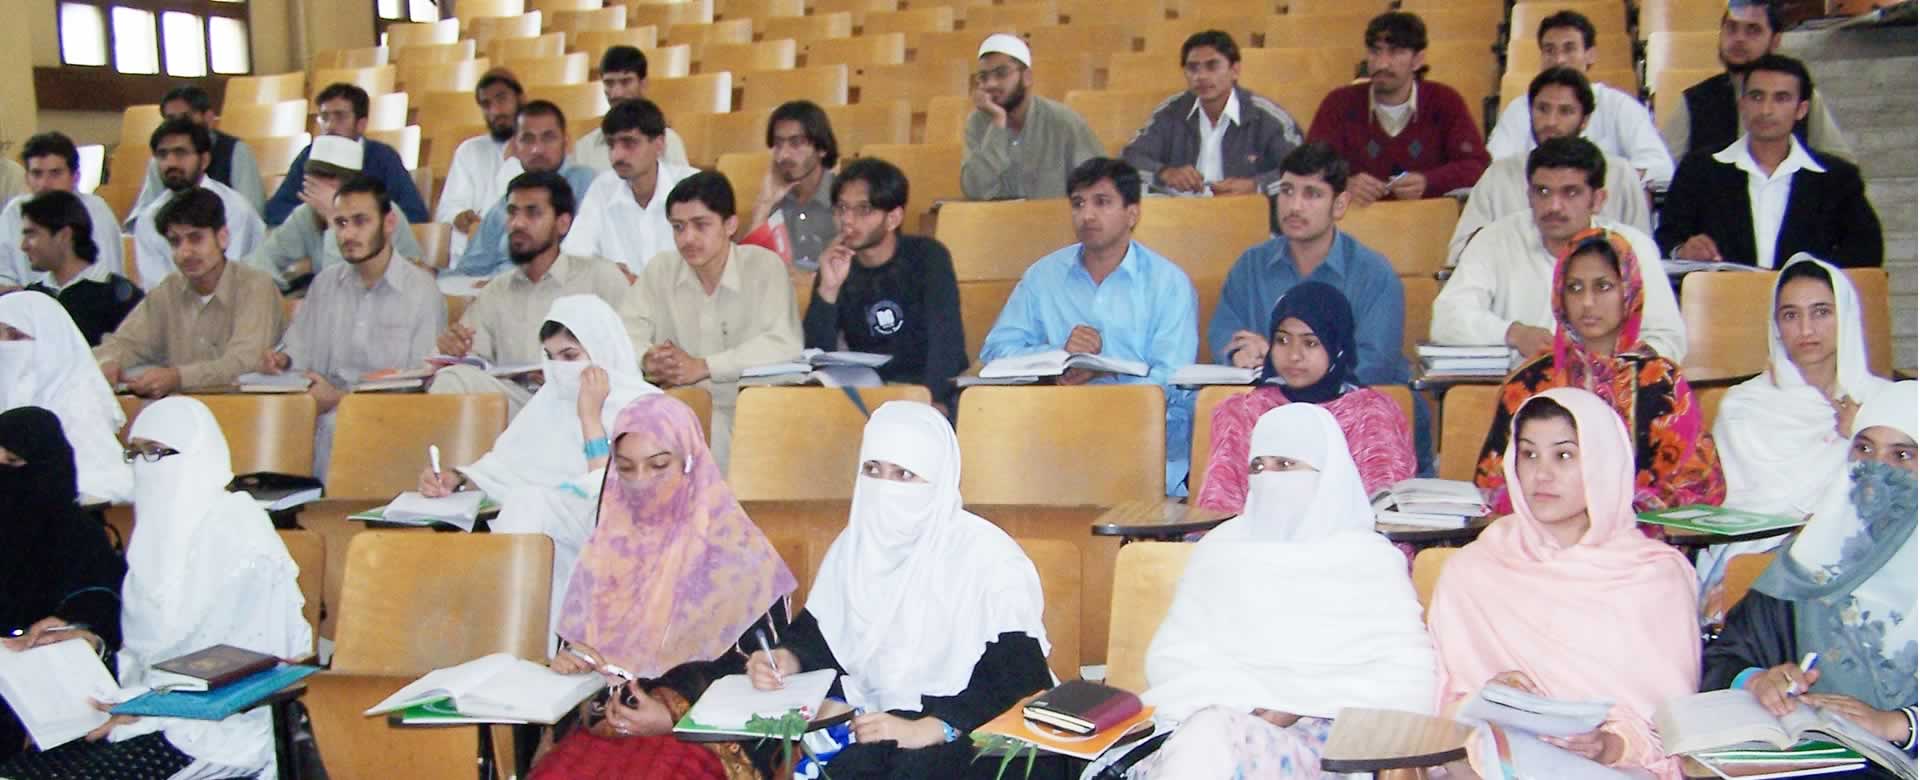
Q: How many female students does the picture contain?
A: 12